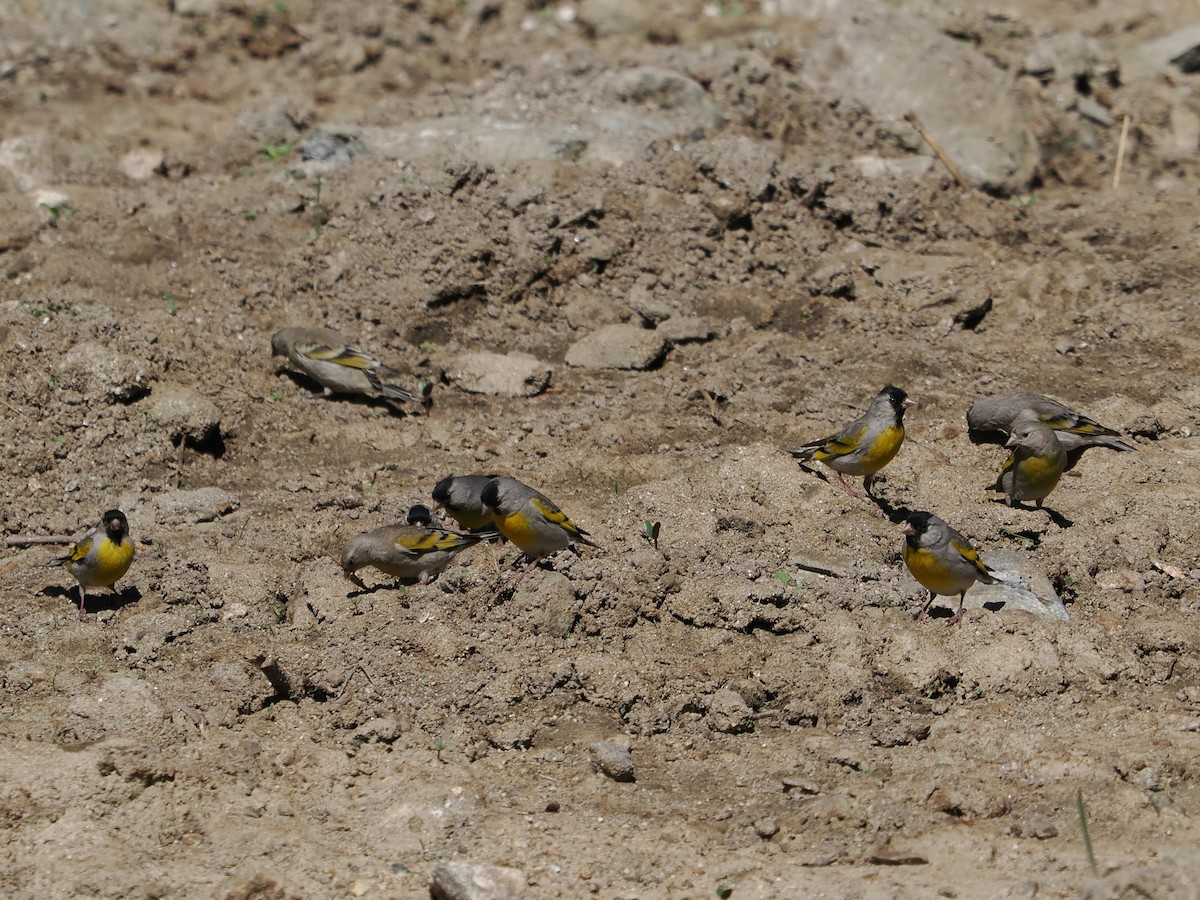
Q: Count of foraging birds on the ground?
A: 10